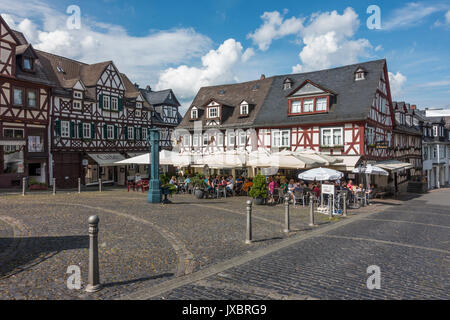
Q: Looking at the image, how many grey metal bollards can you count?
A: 10